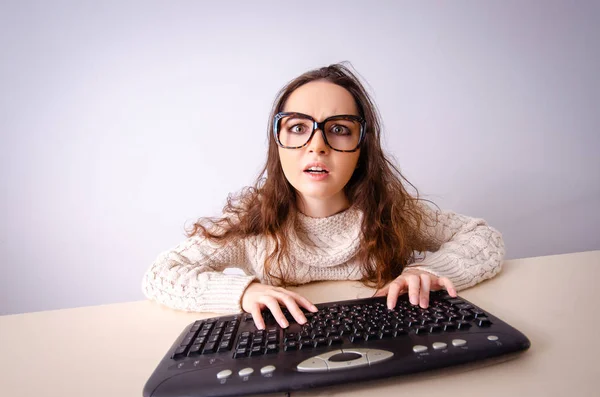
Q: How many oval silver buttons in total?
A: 7